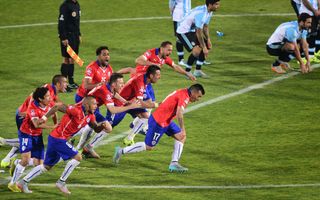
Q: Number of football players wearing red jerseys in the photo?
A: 8